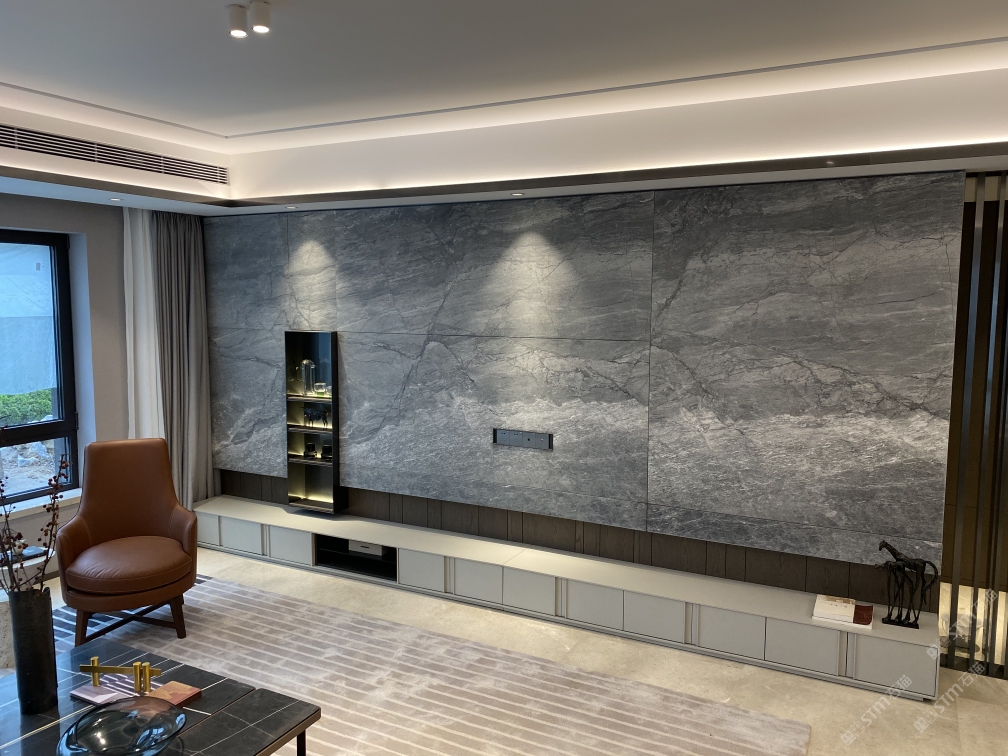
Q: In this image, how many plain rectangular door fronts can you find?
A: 11